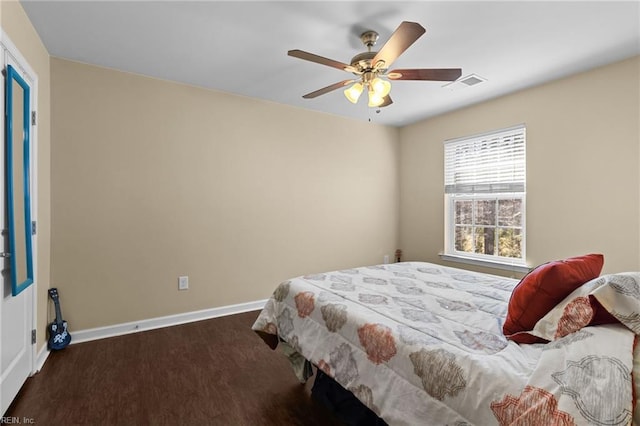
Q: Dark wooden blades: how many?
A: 5